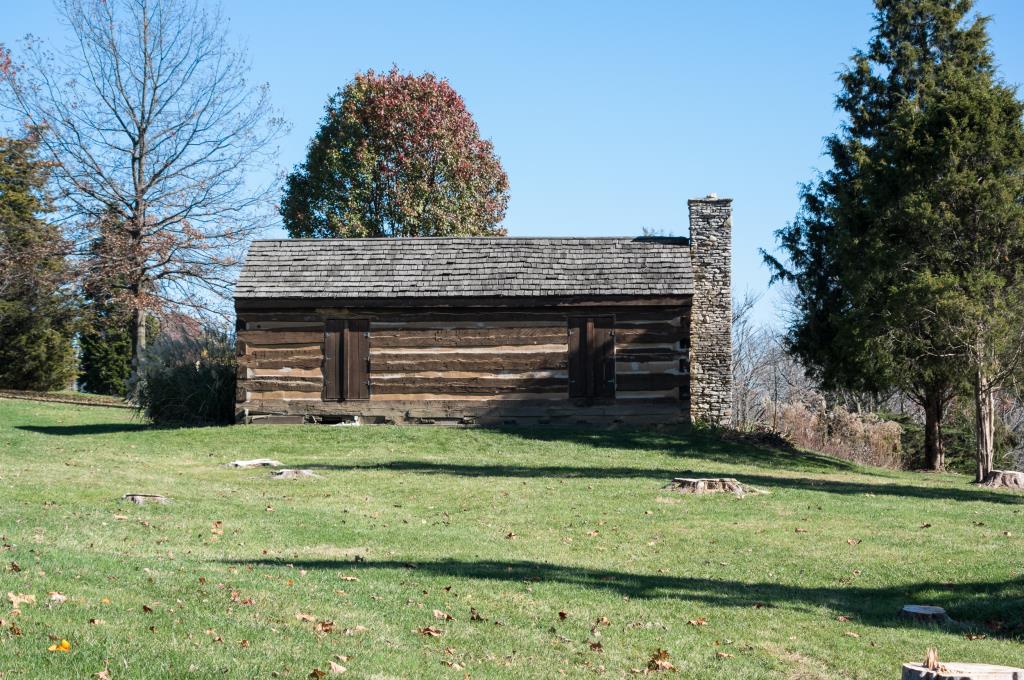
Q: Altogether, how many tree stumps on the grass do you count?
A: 7